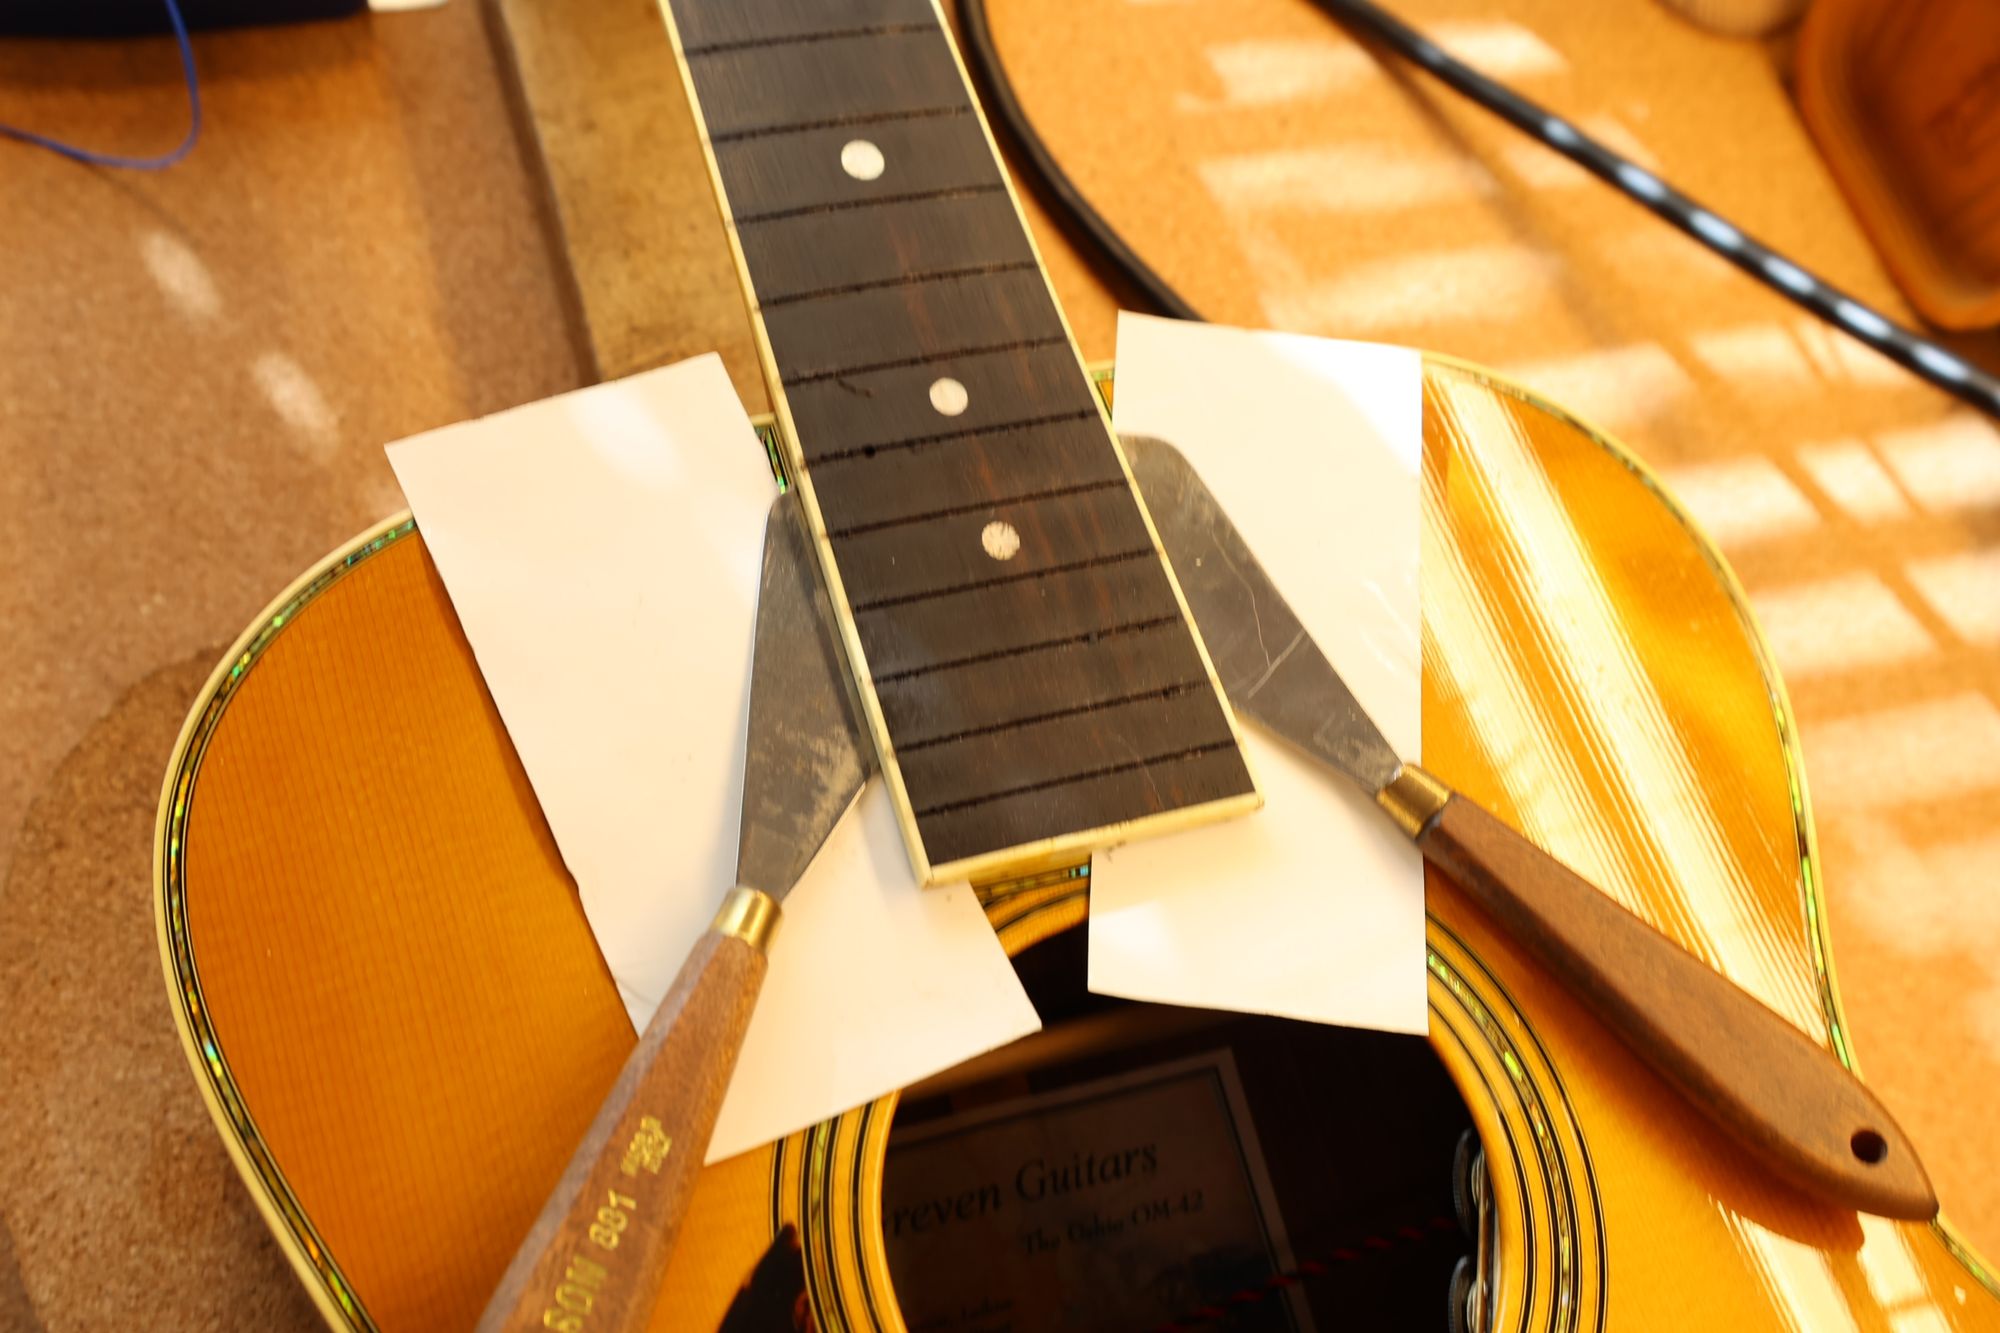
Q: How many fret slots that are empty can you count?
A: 11